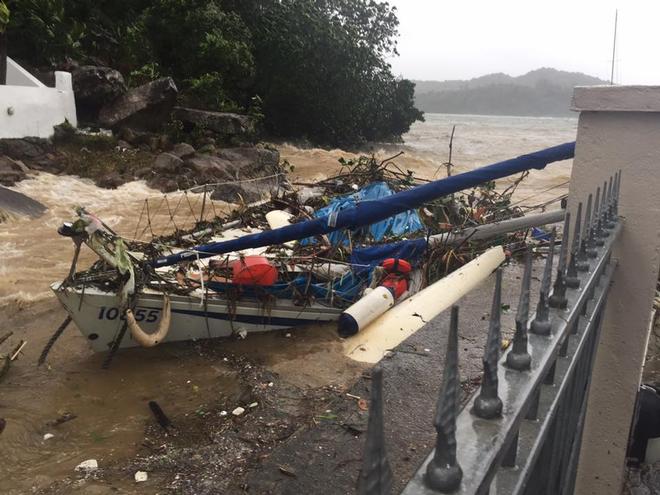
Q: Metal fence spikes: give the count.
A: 13